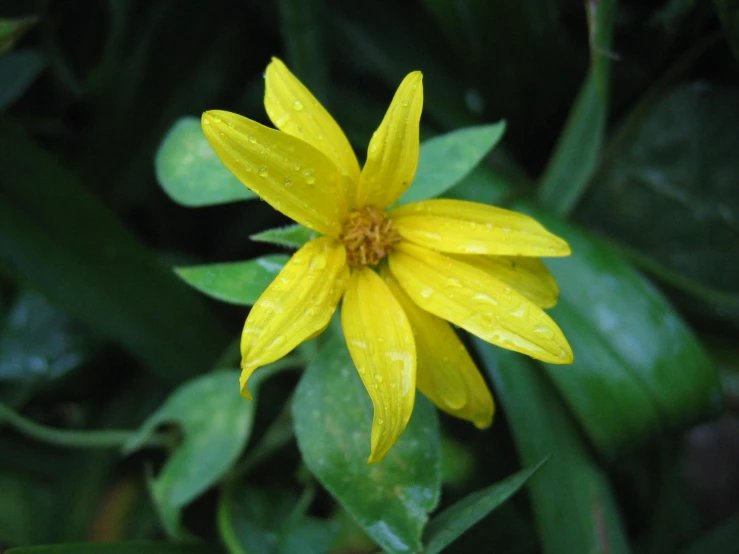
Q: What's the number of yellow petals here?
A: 9